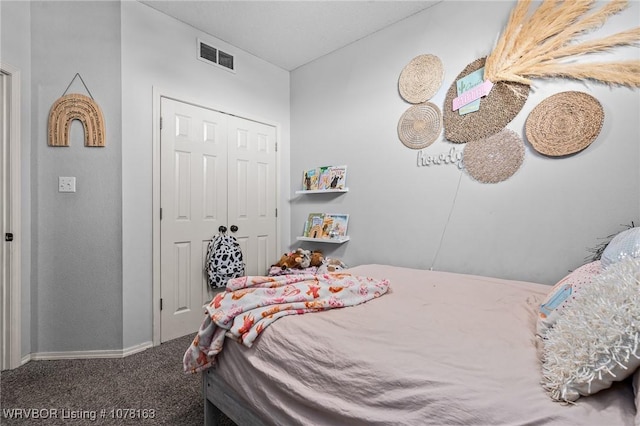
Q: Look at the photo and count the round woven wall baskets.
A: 5